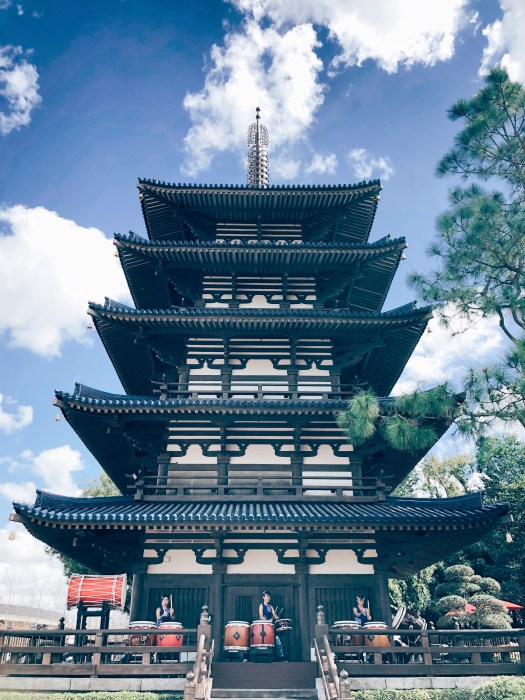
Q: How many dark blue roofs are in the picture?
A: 5